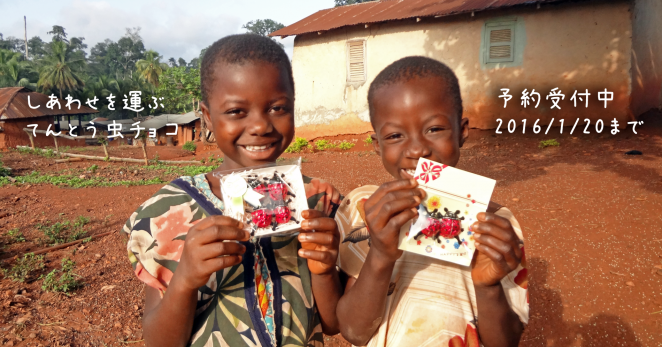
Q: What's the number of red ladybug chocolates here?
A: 6